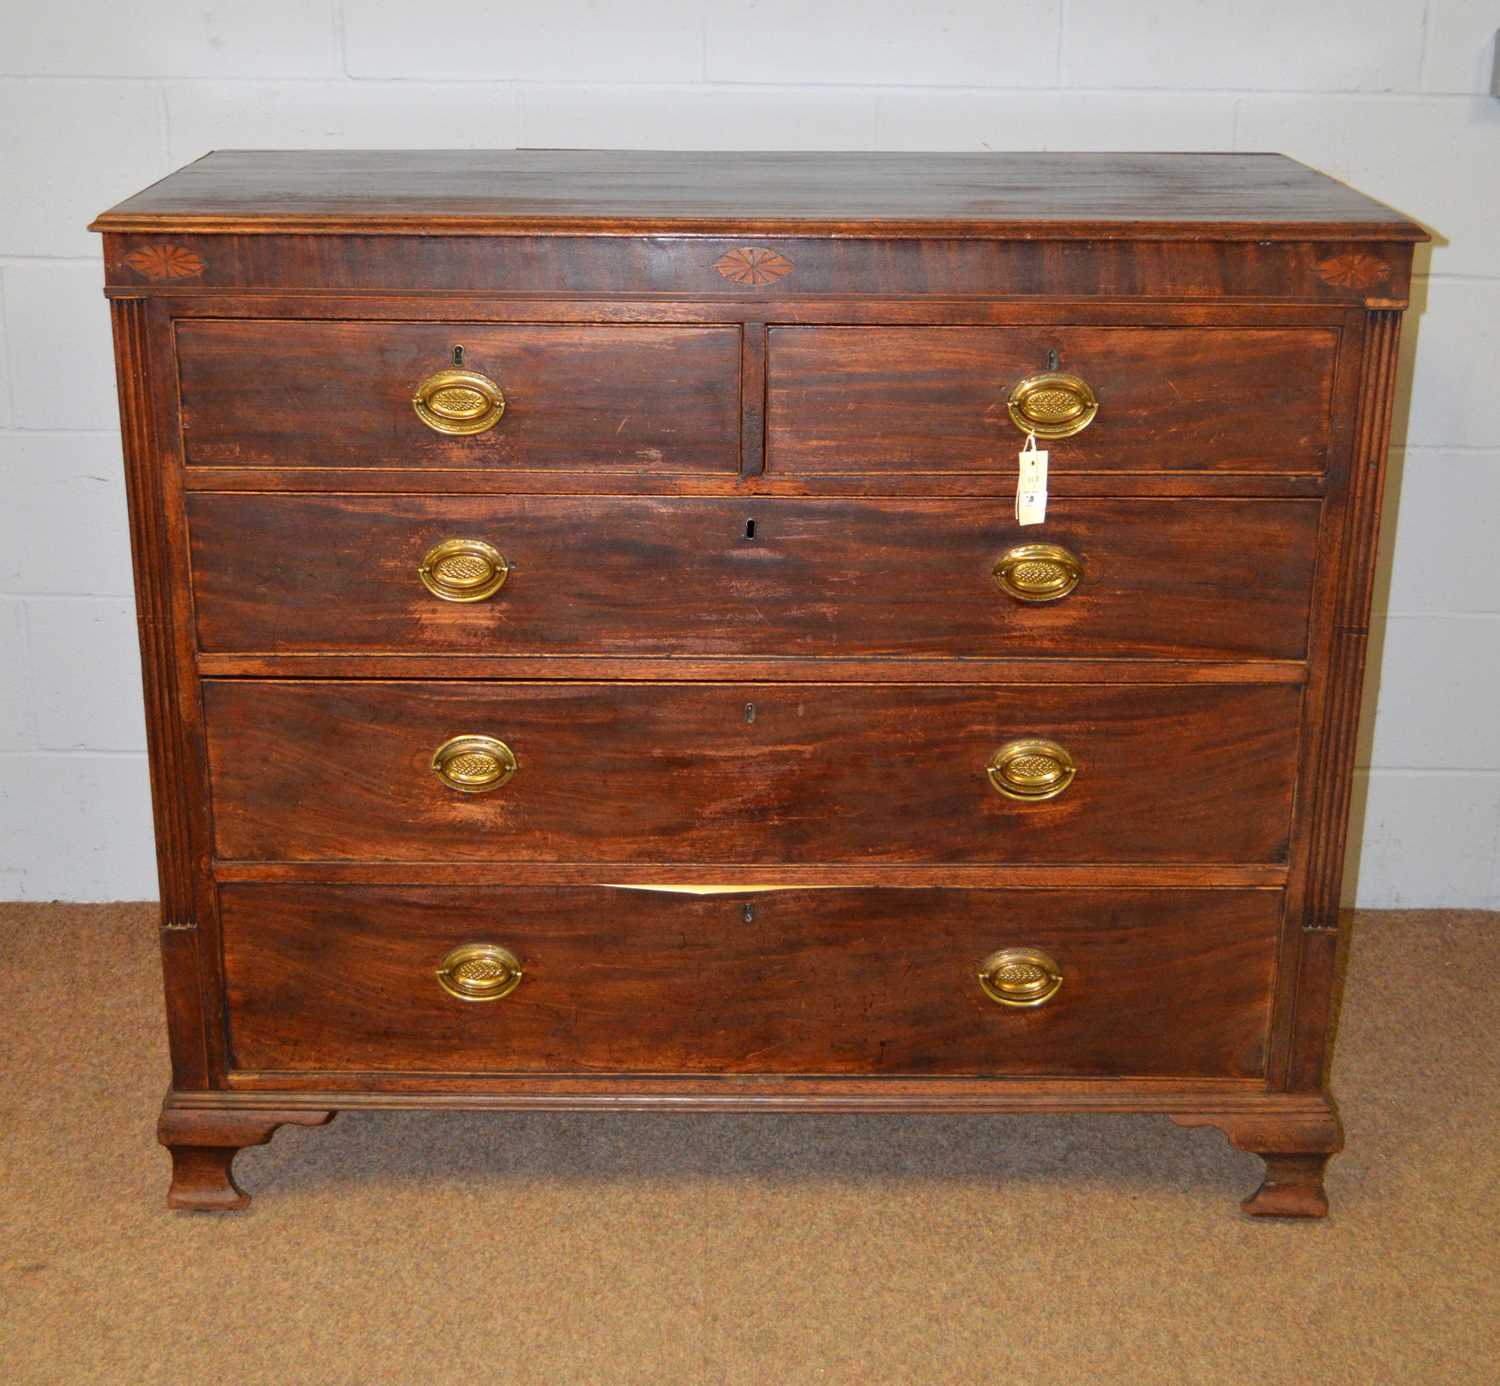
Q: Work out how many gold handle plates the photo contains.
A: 8